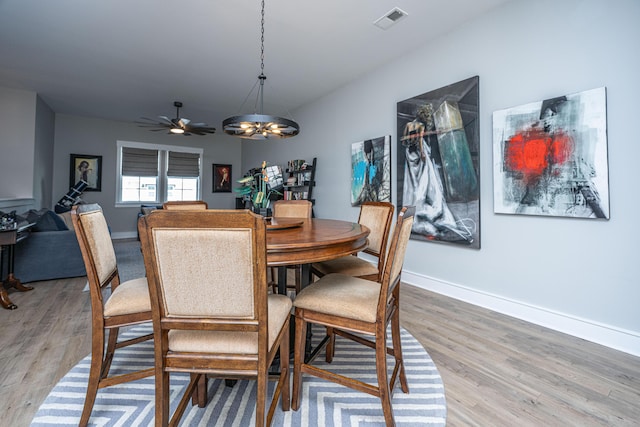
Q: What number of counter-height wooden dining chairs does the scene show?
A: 6